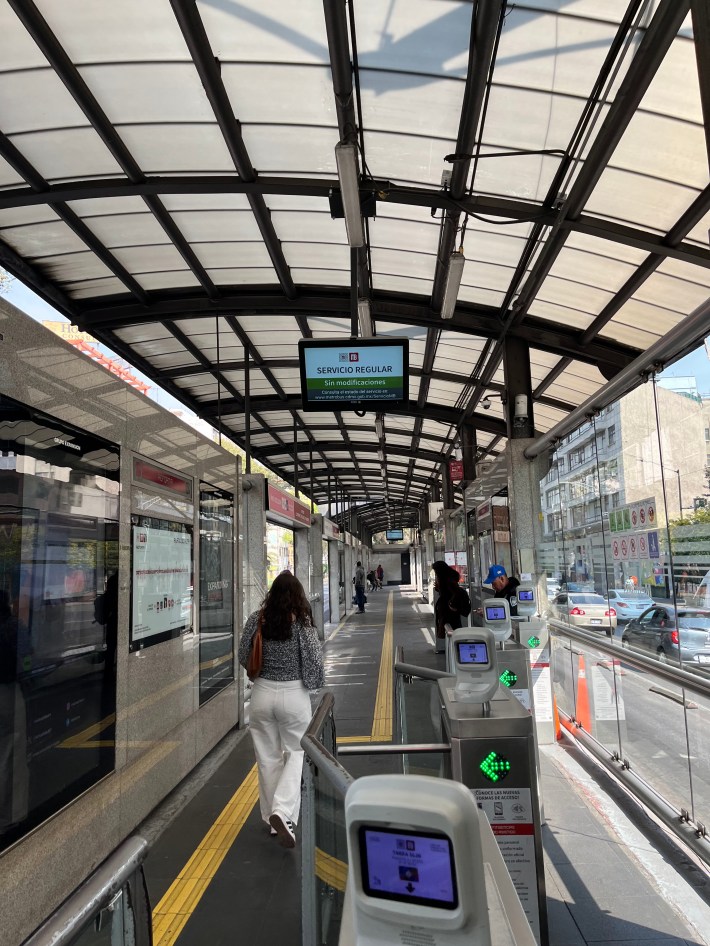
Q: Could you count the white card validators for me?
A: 4